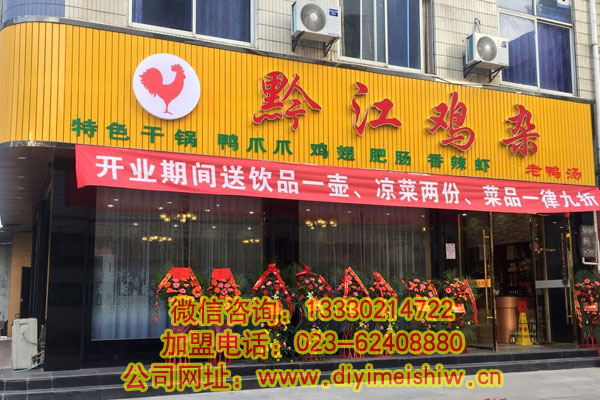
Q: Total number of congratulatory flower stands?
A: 9